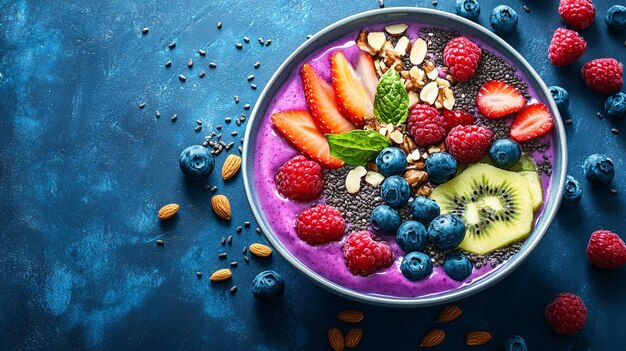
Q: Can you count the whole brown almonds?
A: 11